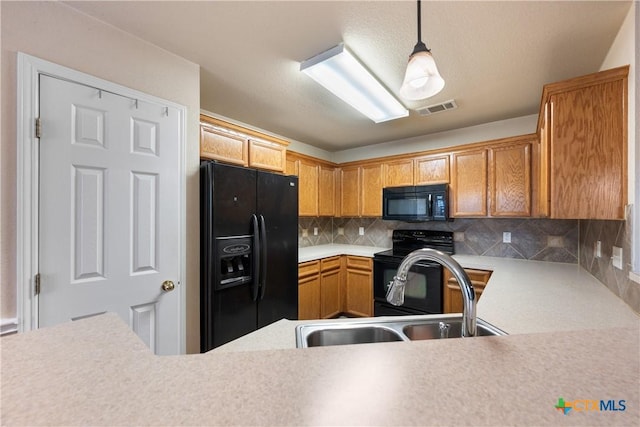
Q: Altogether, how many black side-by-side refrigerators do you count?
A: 1